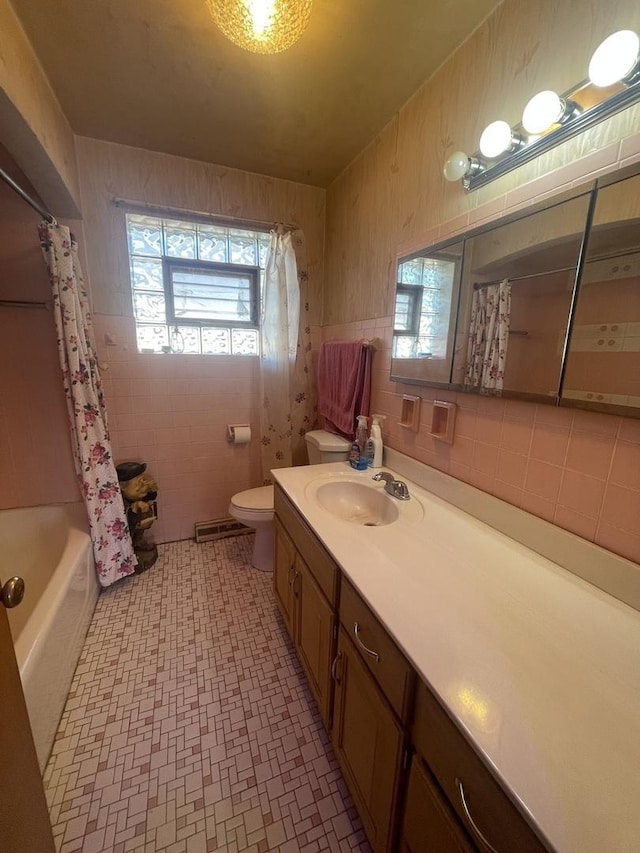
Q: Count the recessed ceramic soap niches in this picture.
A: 2